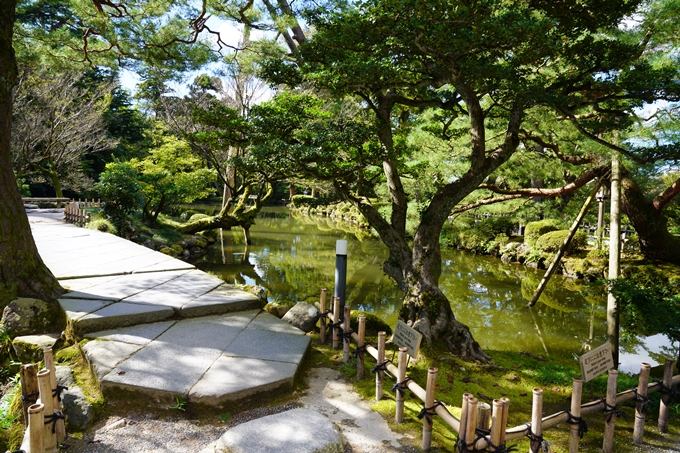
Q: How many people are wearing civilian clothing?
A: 0